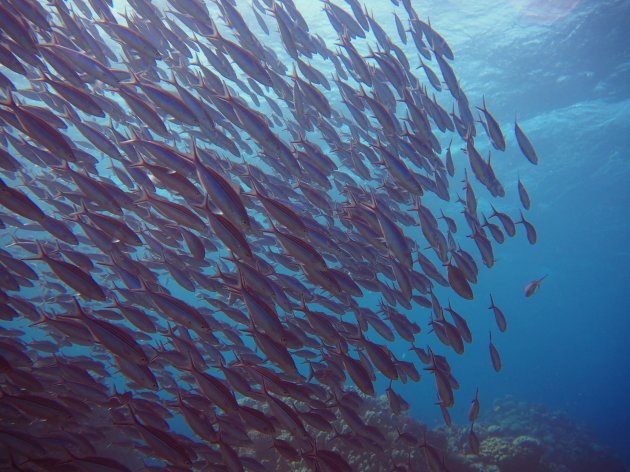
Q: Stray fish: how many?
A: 1